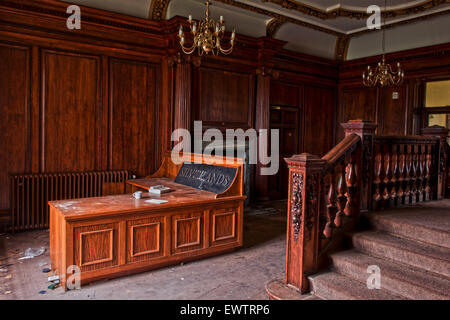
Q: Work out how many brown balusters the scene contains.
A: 11